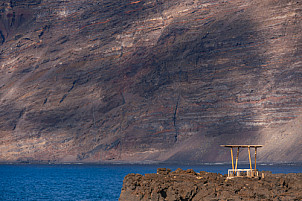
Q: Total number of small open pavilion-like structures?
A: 1